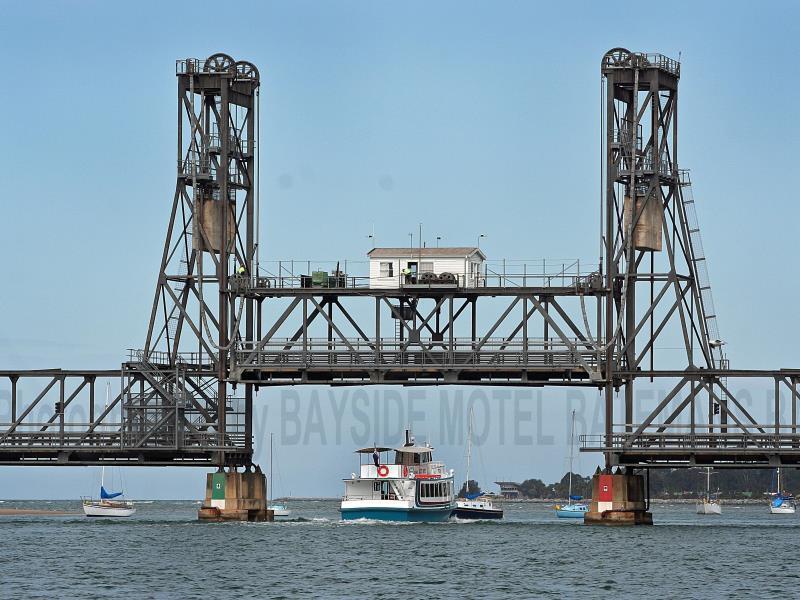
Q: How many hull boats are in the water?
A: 7